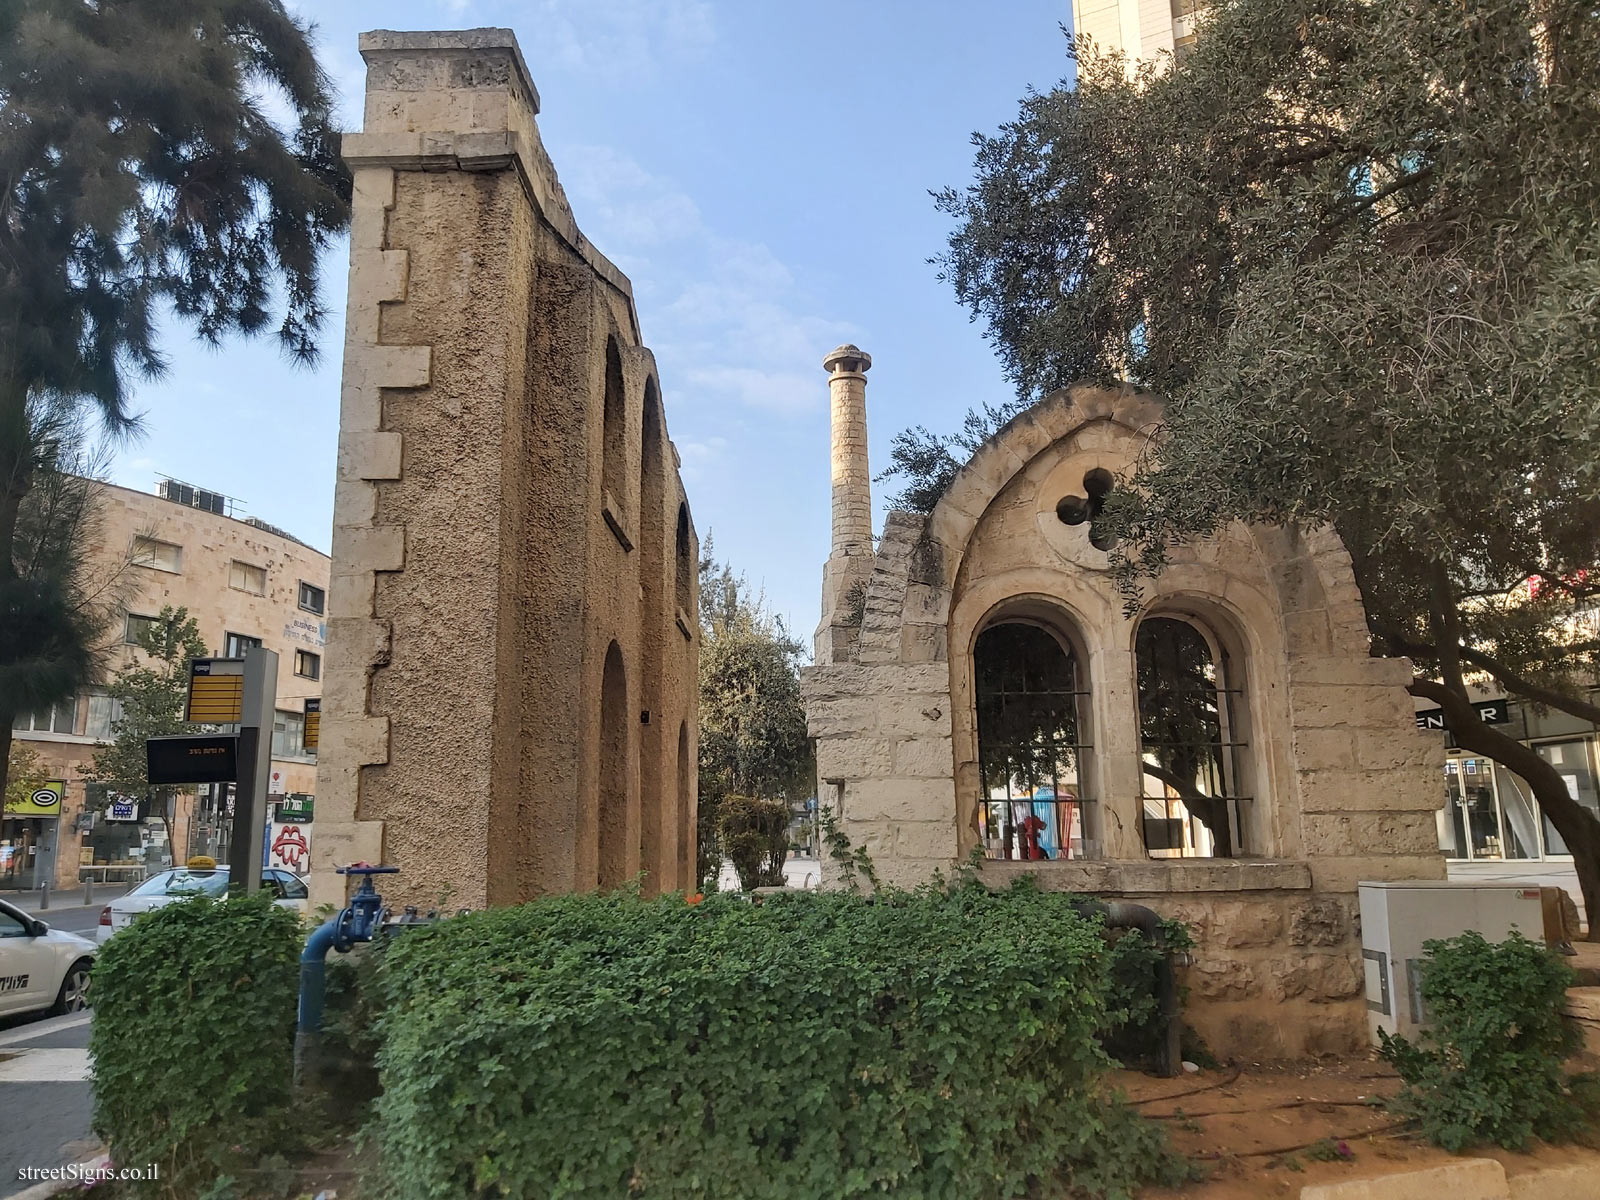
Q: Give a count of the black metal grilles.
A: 2